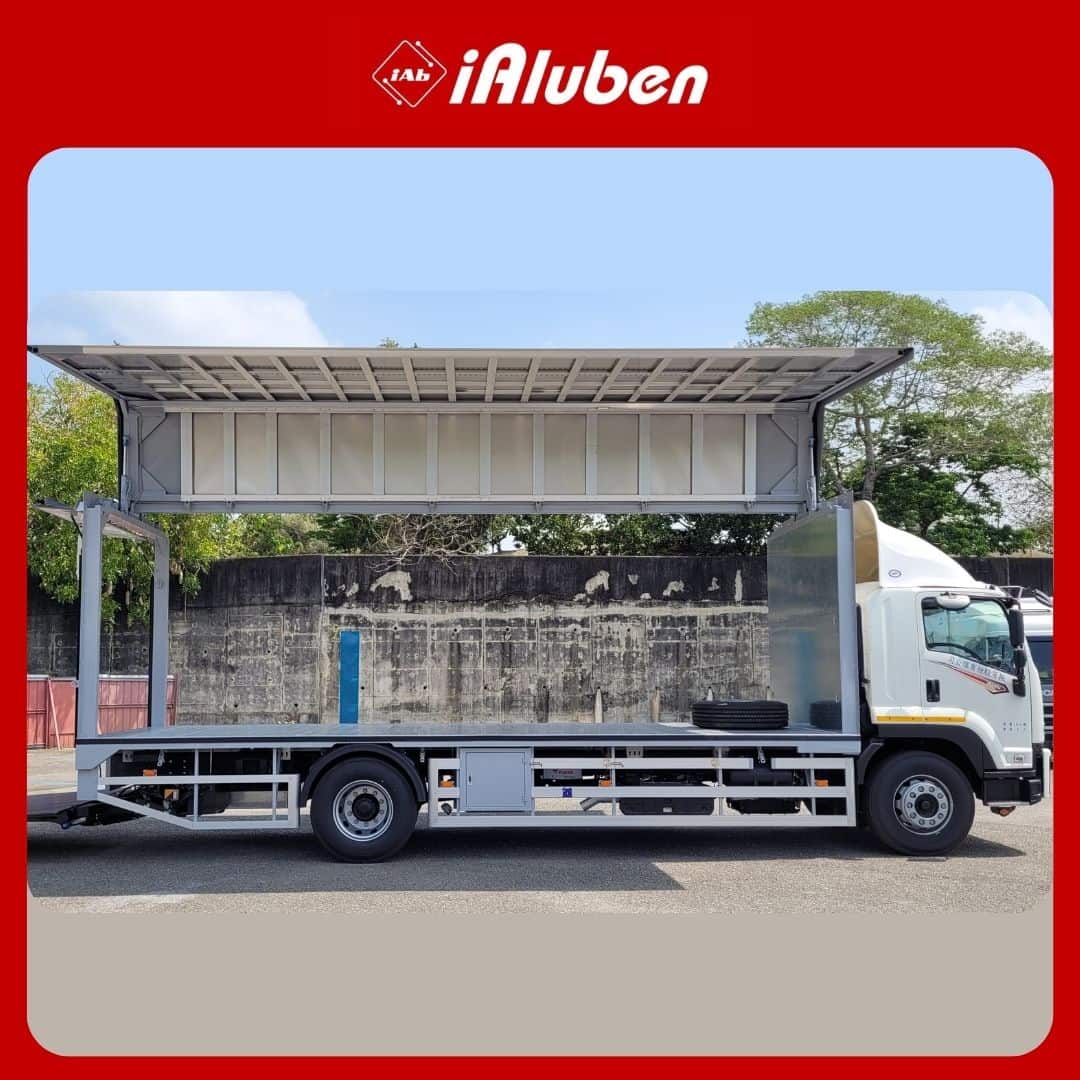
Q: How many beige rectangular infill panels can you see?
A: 11